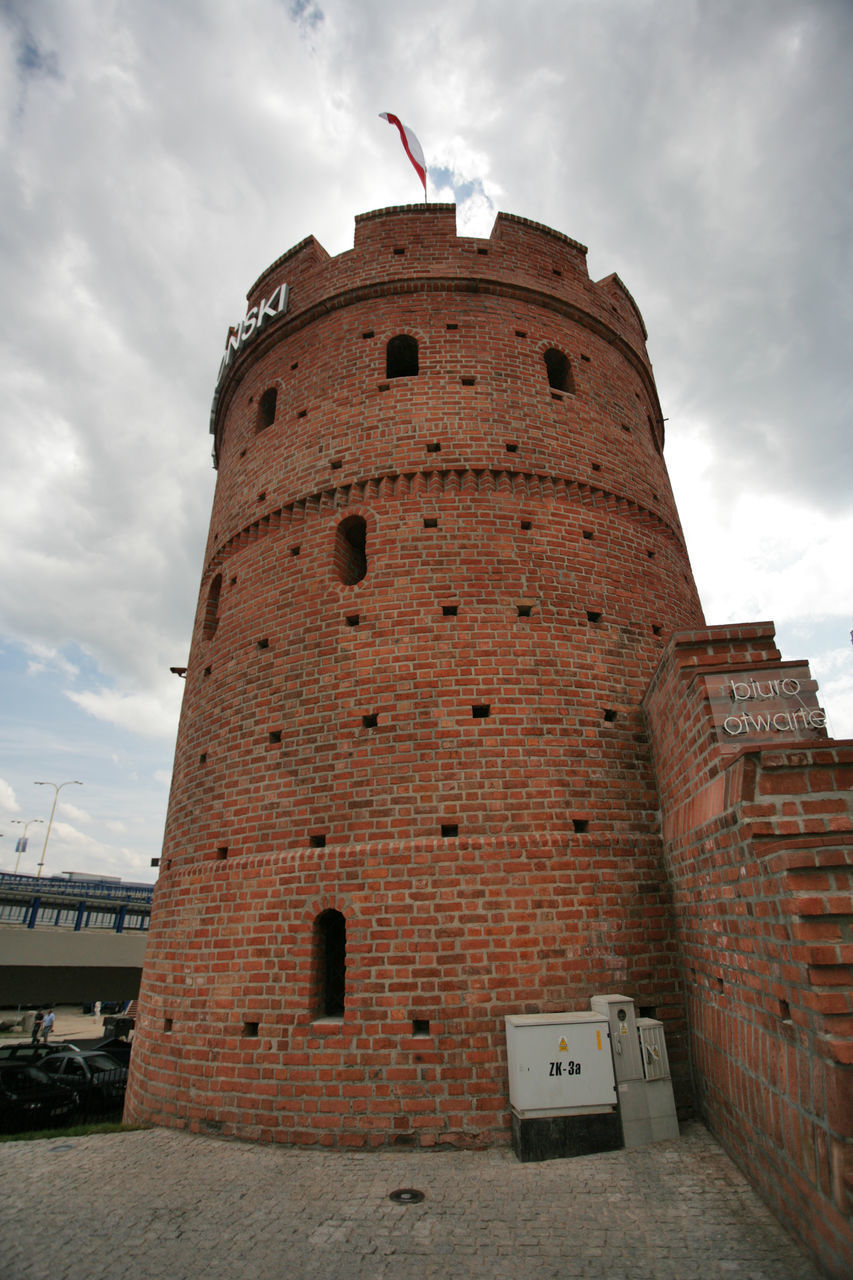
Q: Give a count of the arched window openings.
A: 6